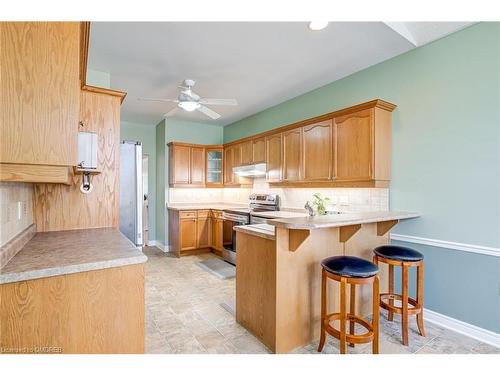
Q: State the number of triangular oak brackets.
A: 3